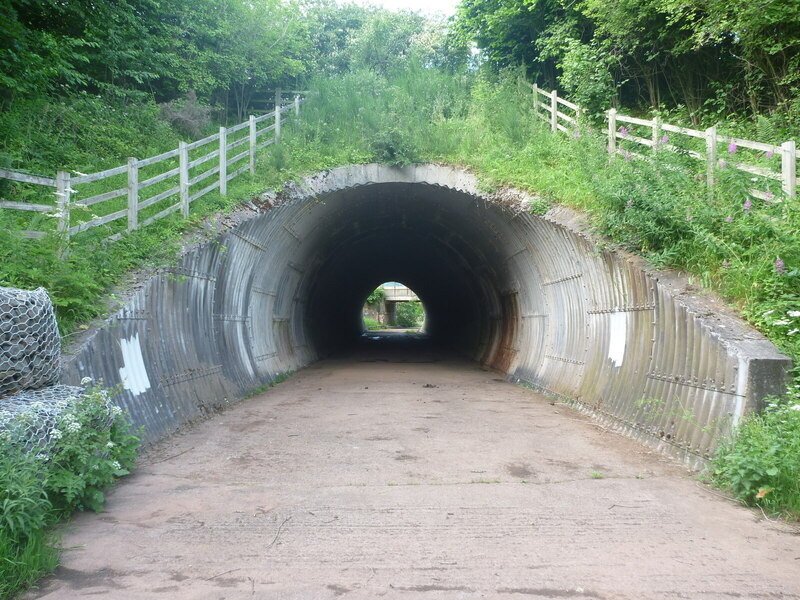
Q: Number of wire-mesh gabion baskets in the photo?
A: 2